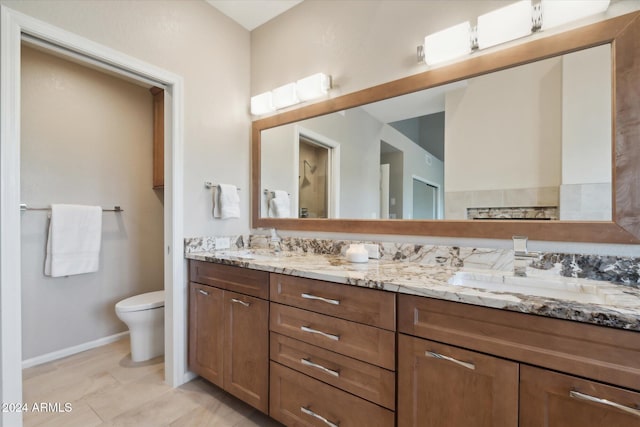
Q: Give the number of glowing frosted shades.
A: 6